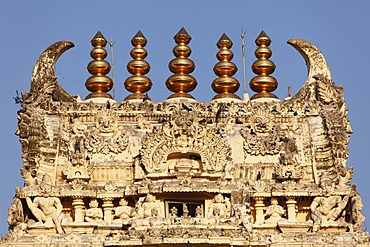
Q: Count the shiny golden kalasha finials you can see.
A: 5